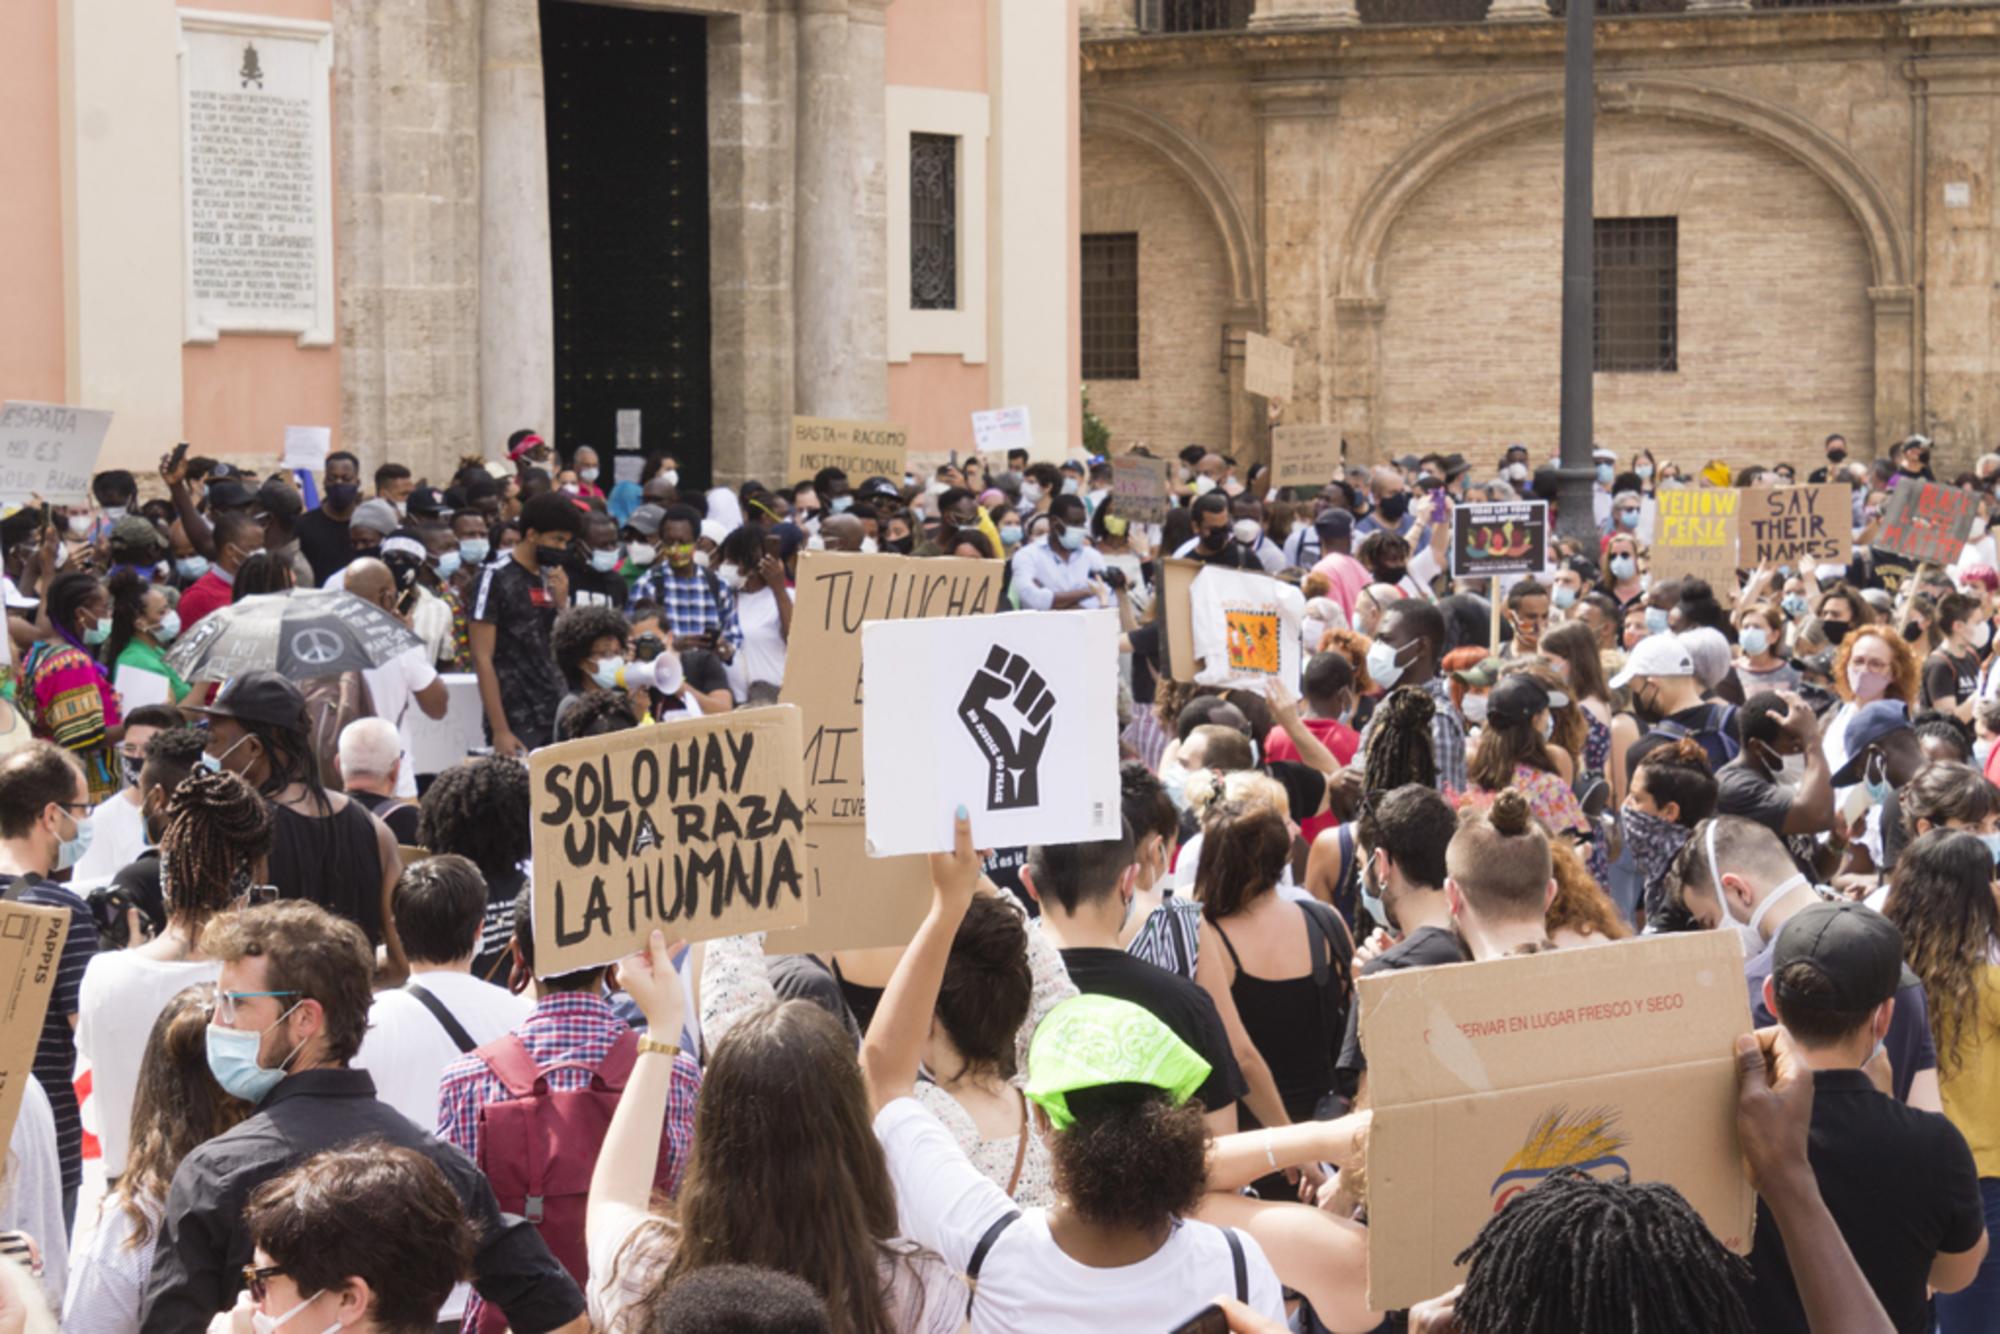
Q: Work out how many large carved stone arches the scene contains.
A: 2